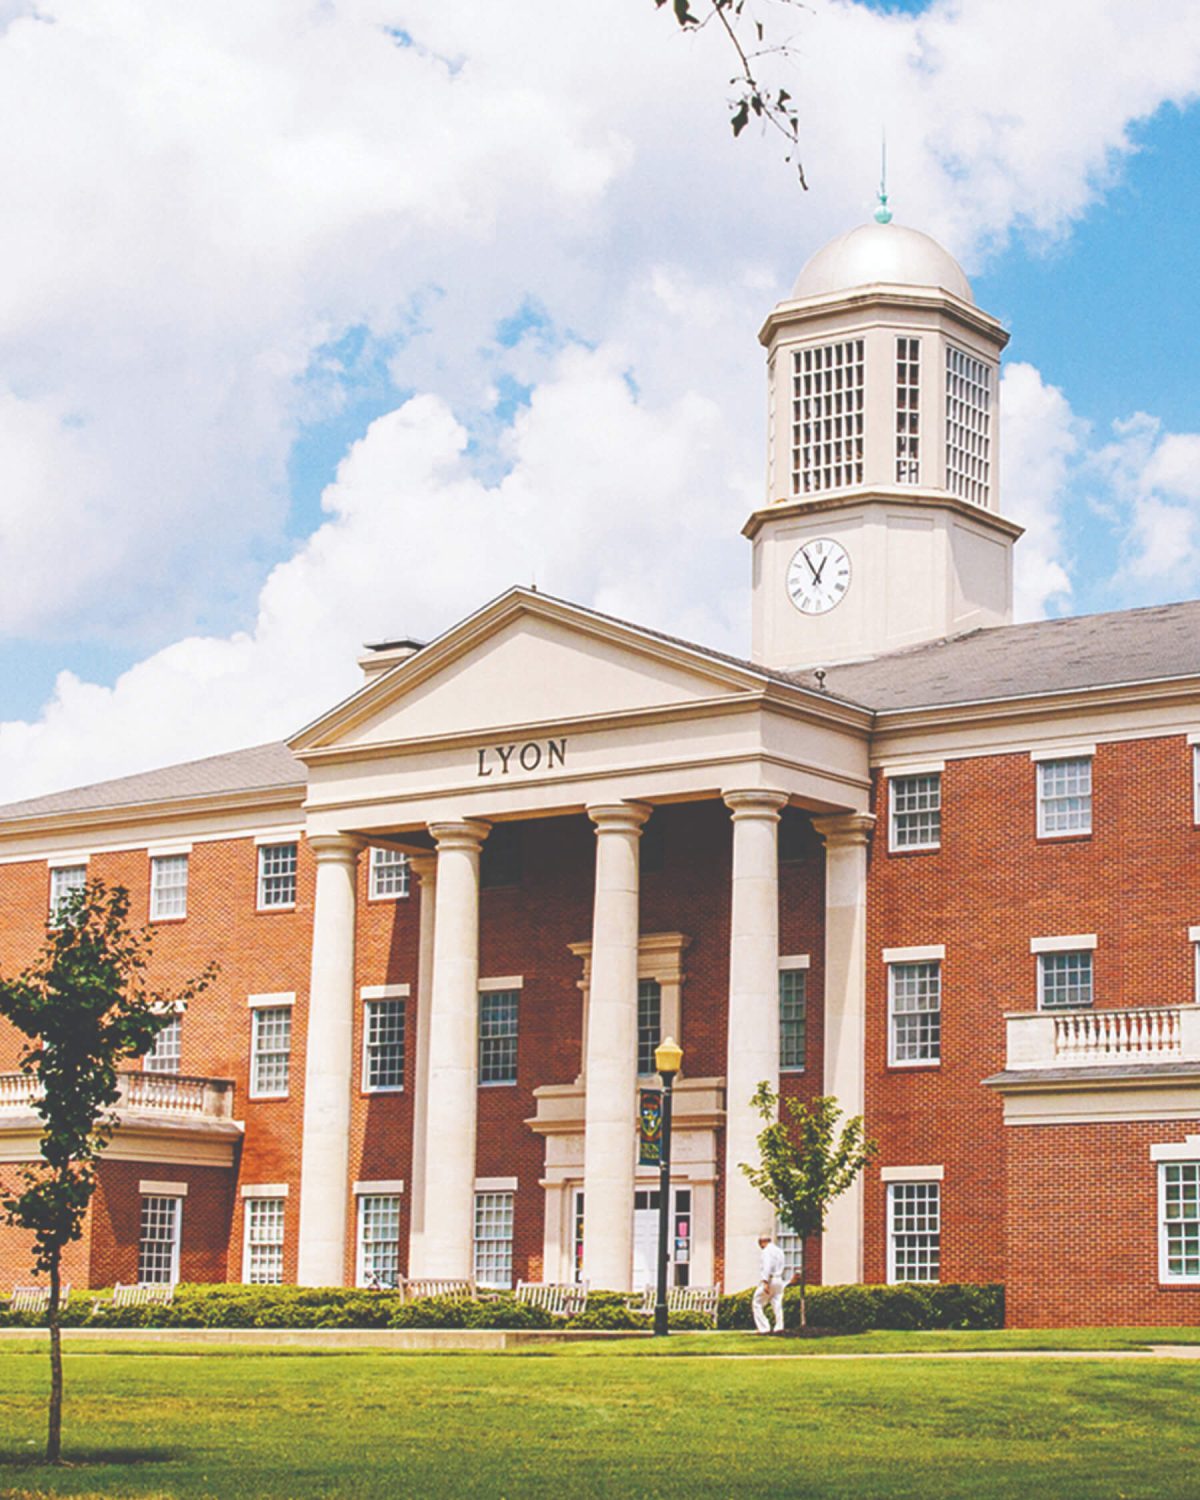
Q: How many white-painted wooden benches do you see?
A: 5